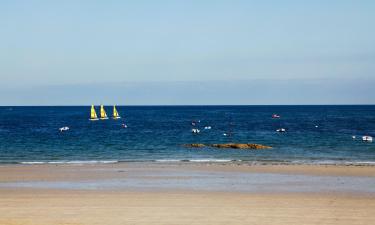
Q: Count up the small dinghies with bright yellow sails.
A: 3